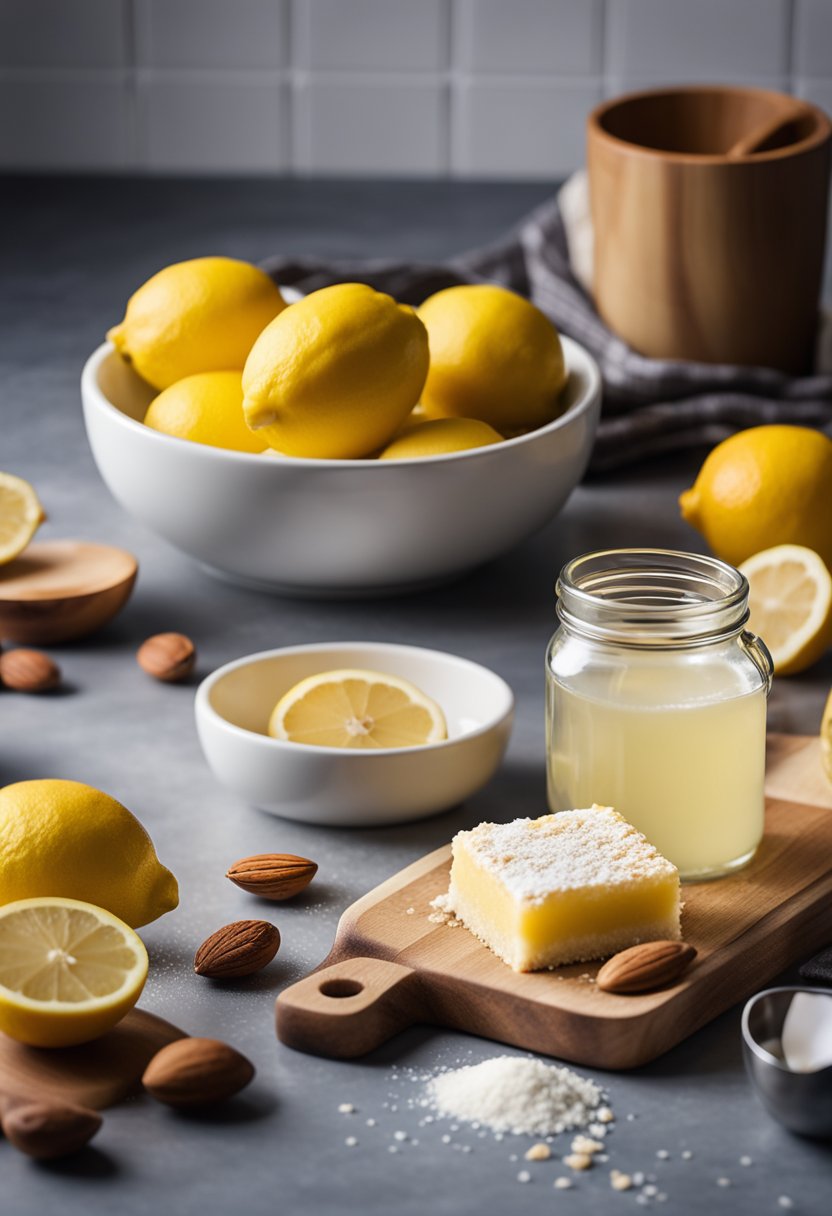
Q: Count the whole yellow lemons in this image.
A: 7